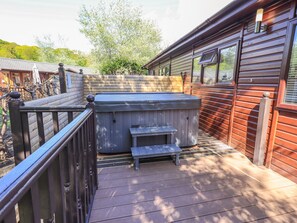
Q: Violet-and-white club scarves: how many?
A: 0